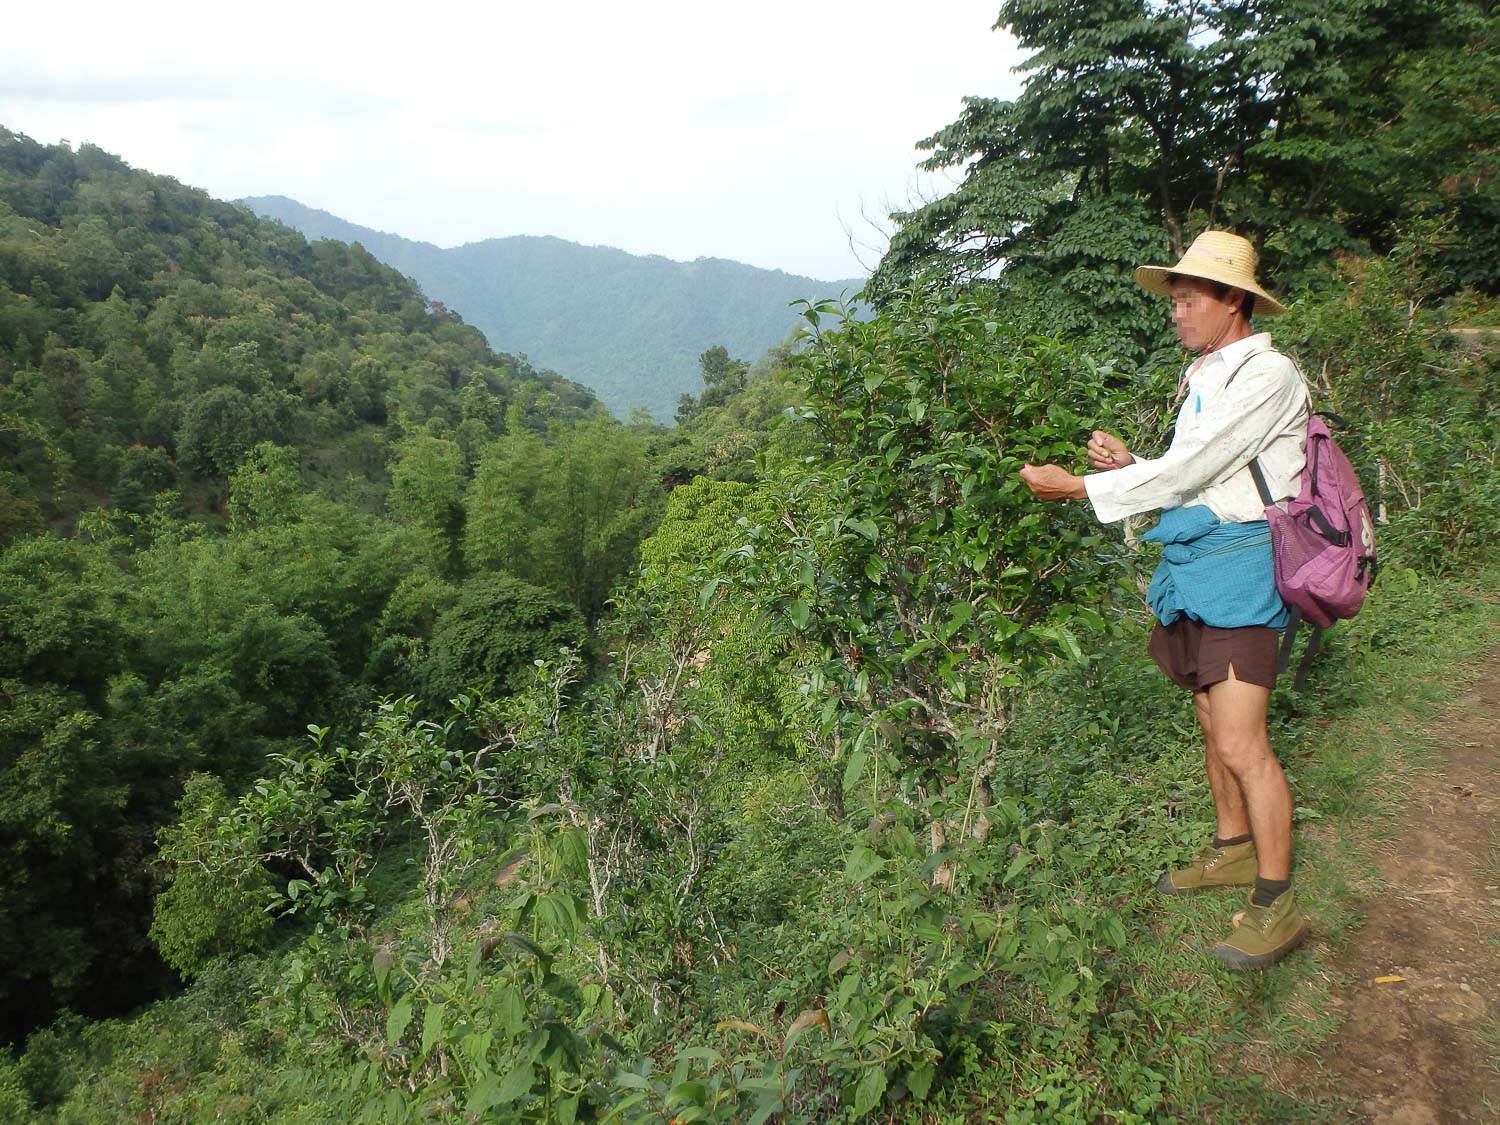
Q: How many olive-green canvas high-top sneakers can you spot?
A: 2